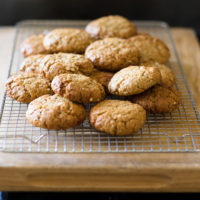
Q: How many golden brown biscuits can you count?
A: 15